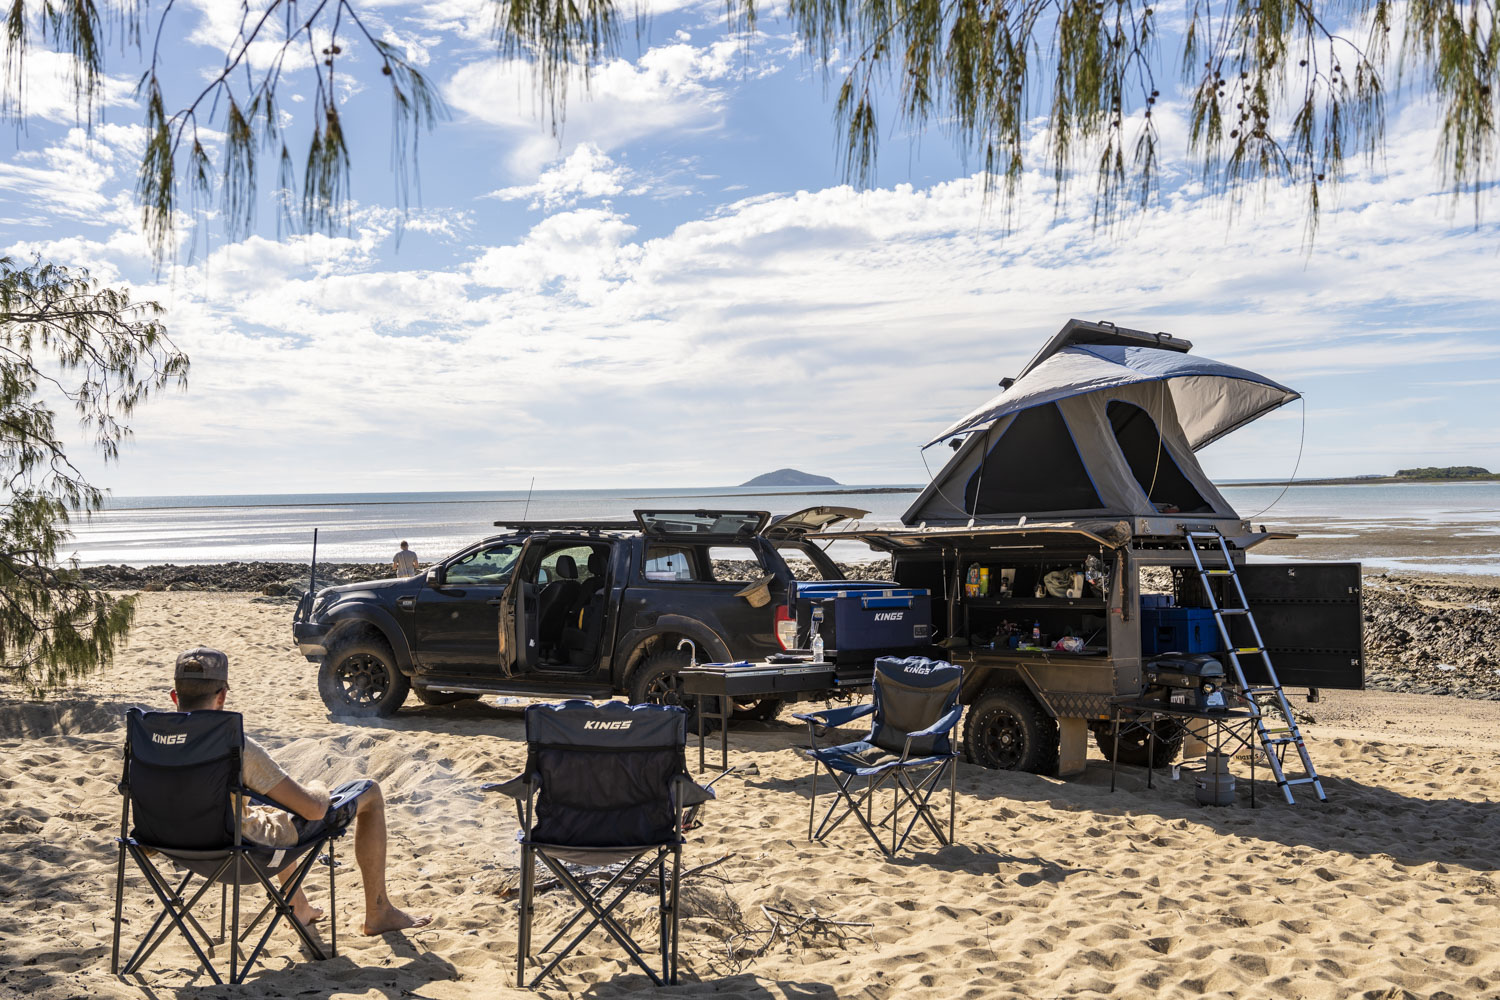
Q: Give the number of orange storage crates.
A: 0